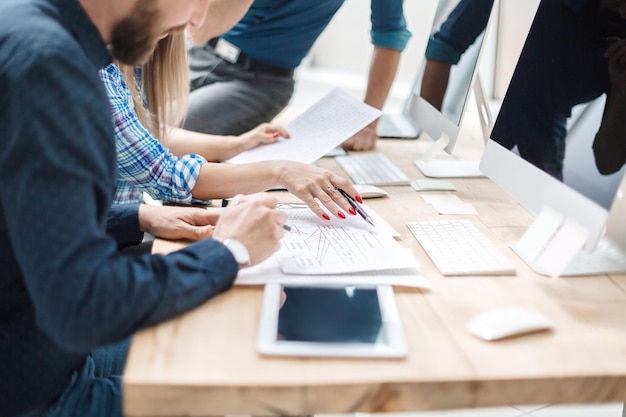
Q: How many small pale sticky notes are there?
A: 6